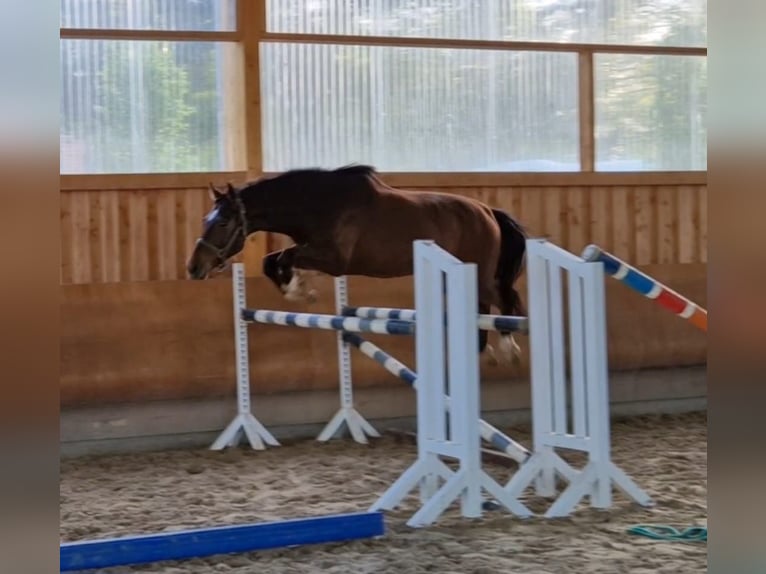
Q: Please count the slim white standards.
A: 2